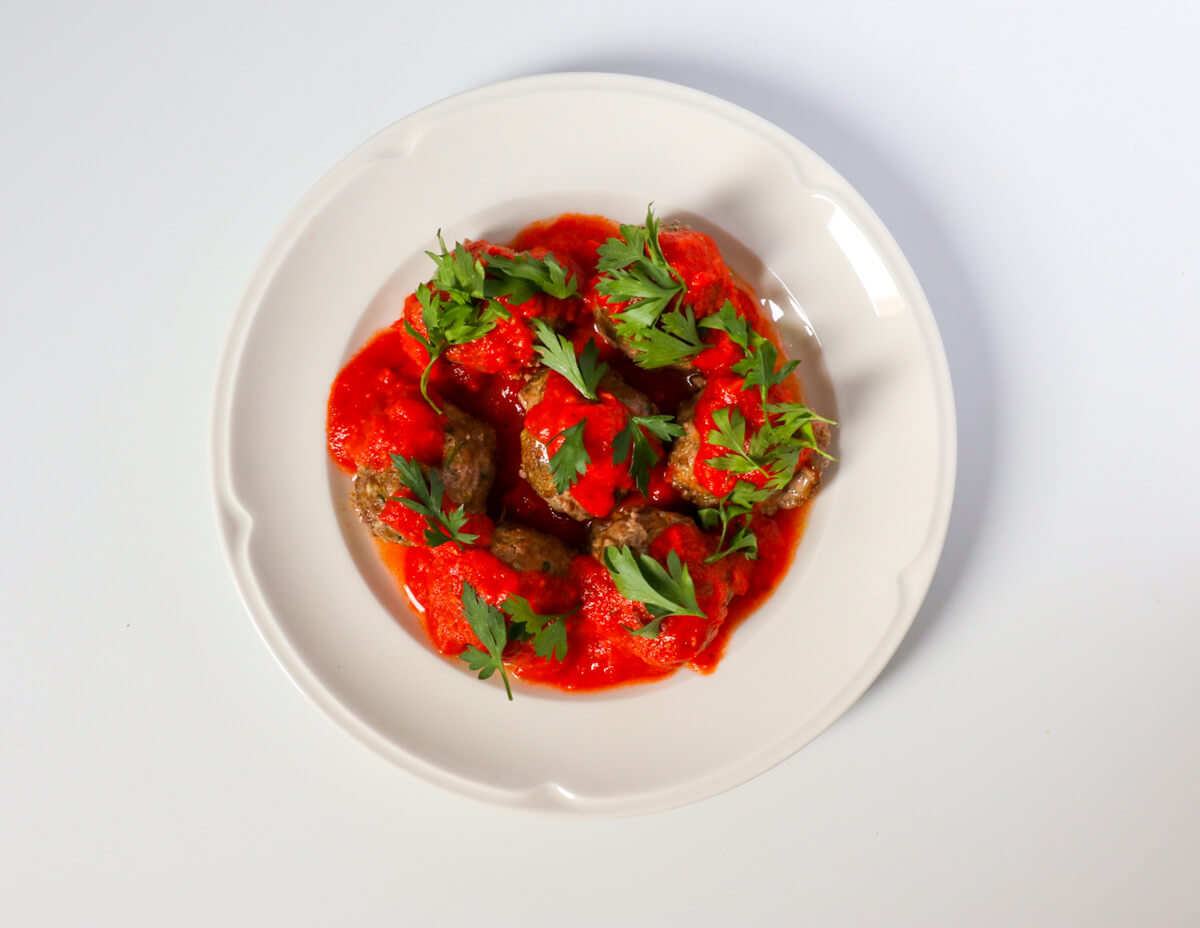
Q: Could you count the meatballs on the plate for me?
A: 7